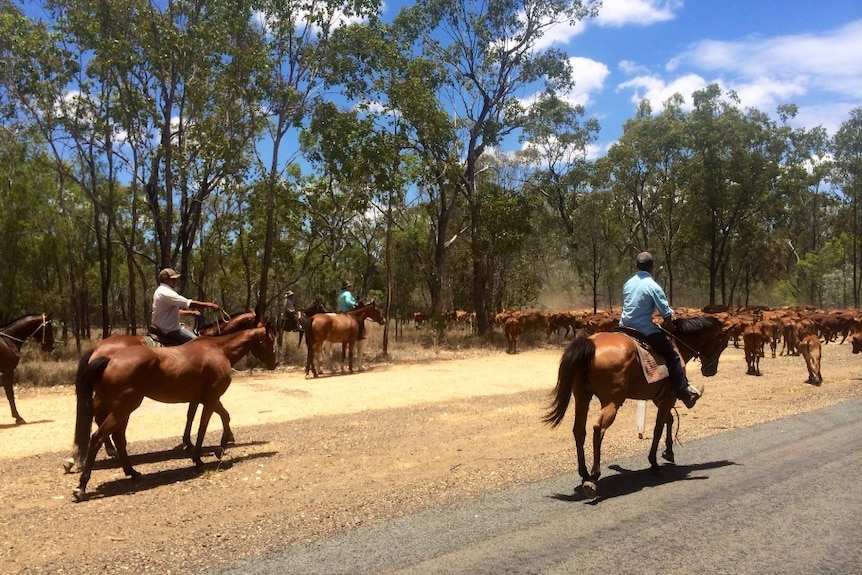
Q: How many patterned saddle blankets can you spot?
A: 1